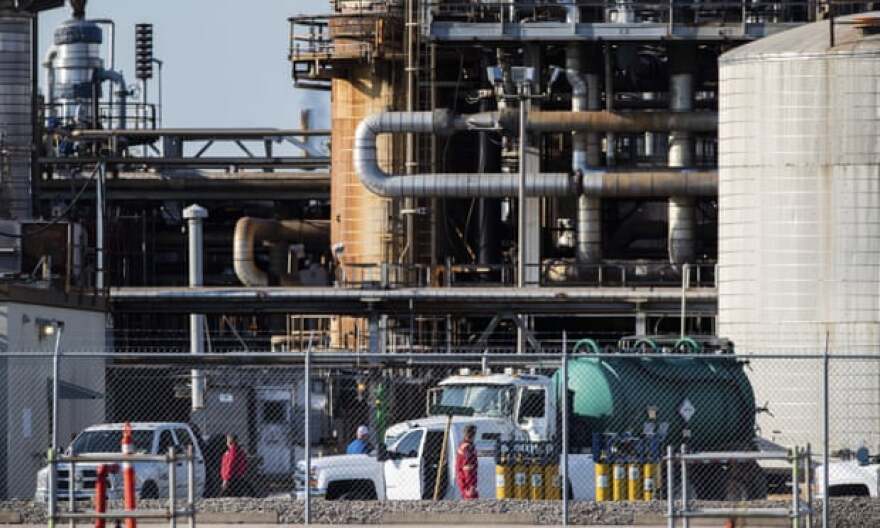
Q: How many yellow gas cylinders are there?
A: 8